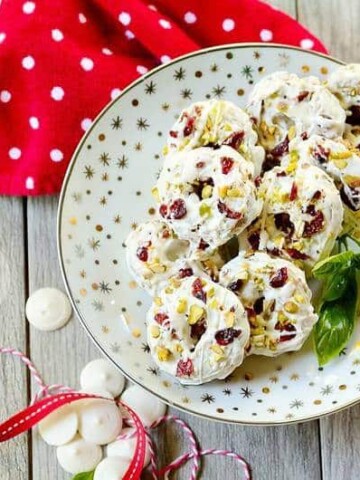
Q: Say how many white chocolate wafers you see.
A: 8